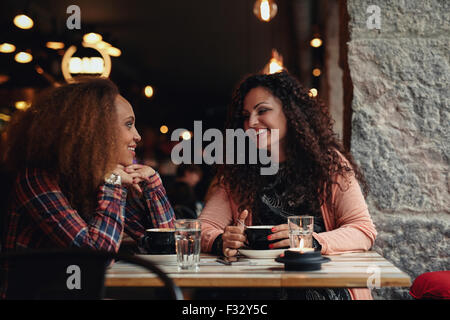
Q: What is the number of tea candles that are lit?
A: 1